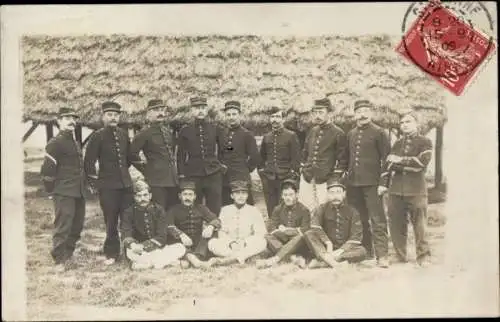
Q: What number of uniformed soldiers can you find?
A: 14